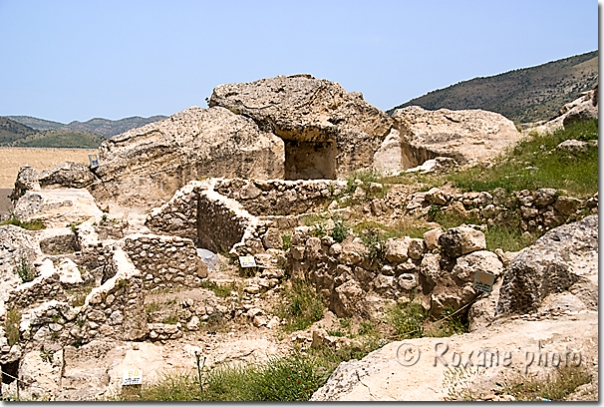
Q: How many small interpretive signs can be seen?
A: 4